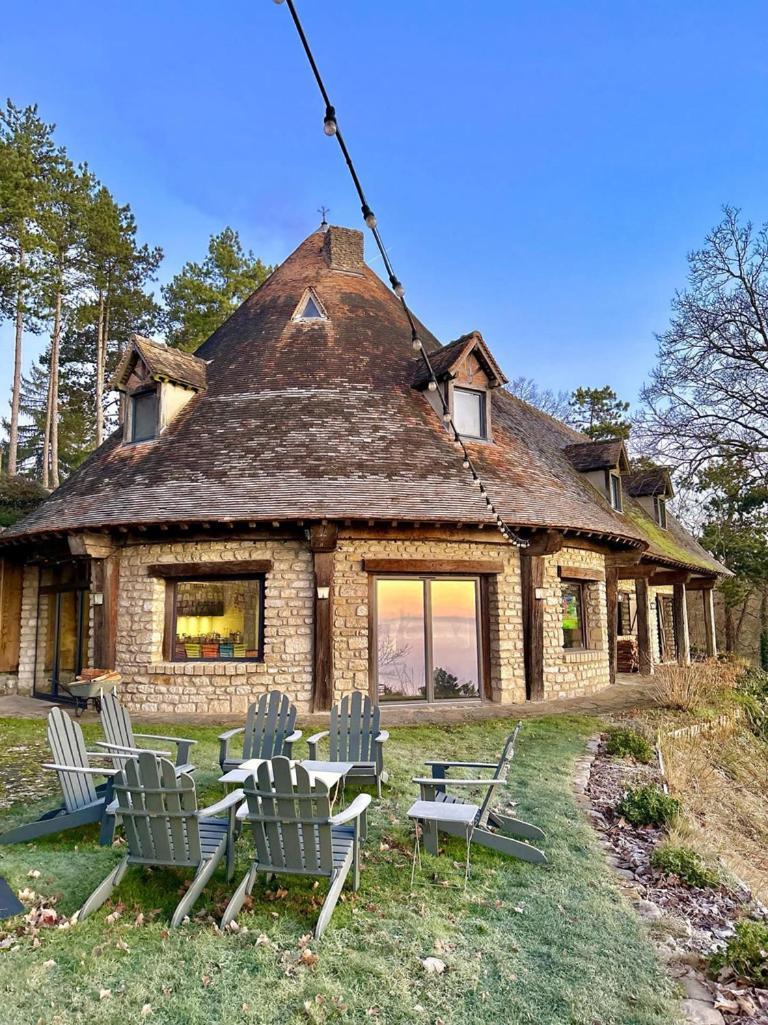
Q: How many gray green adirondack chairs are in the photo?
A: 7